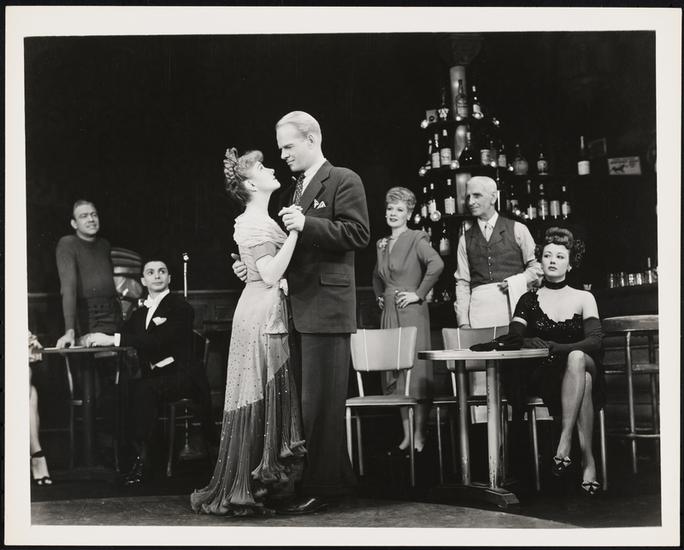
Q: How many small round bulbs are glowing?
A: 12